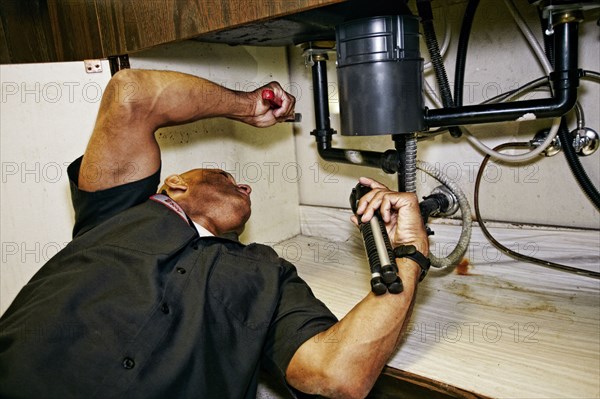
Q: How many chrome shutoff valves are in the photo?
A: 2